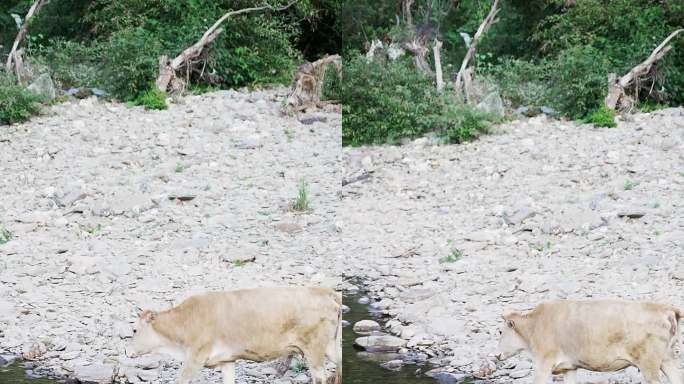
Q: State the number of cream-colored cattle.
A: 2